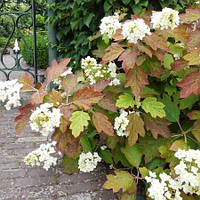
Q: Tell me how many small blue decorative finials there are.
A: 0